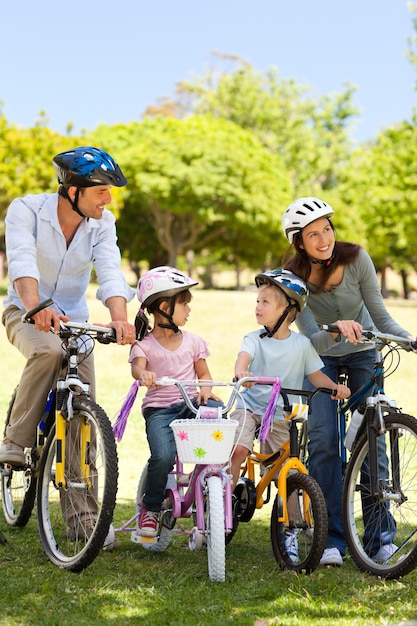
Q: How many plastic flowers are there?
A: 3